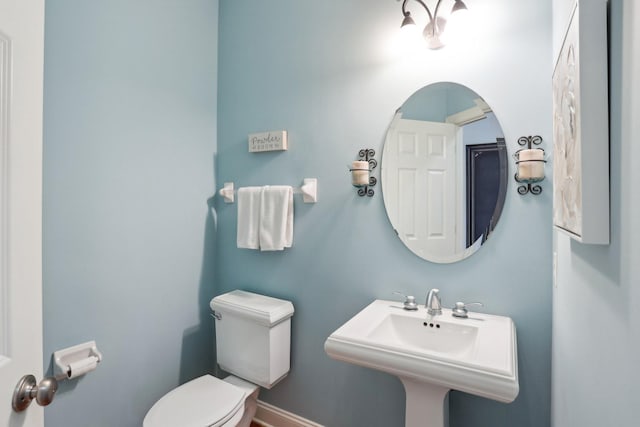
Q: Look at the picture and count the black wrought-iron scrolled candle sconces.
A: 2